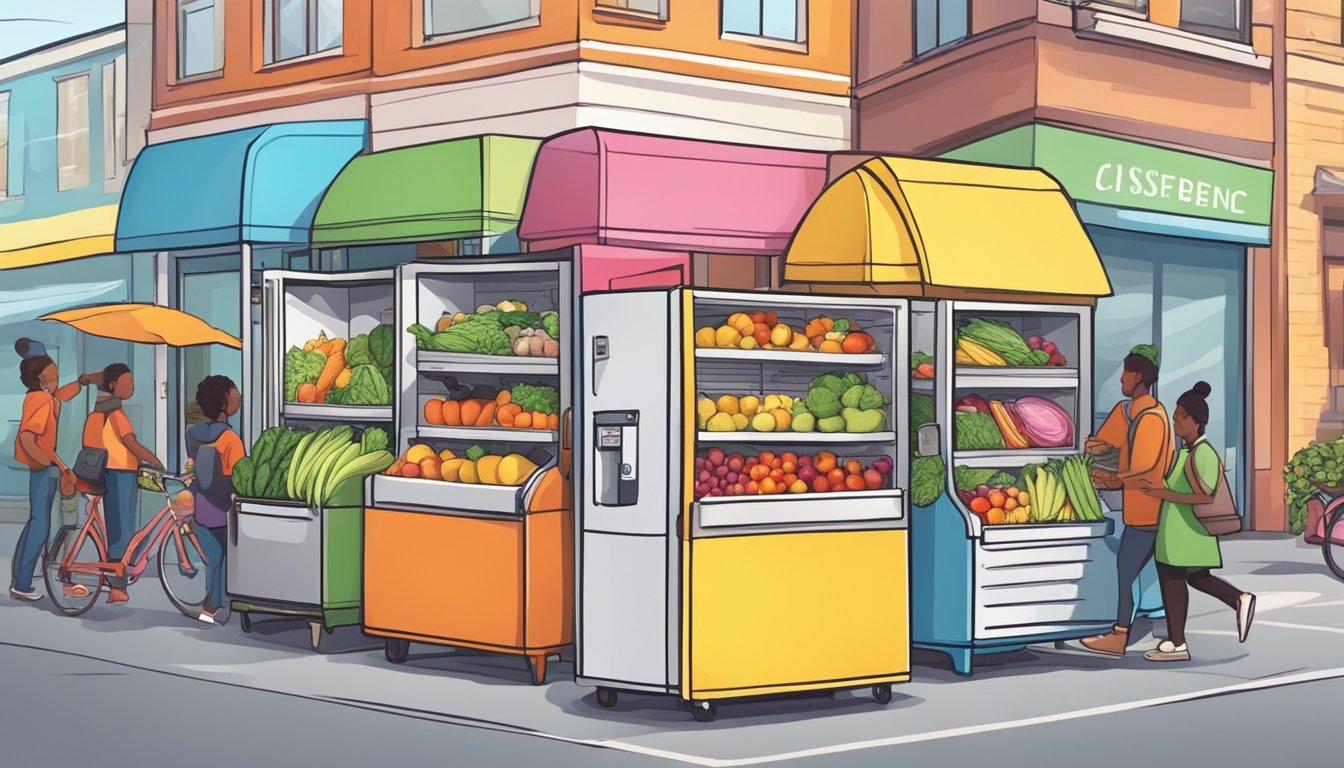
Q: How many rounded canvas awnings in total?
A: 4